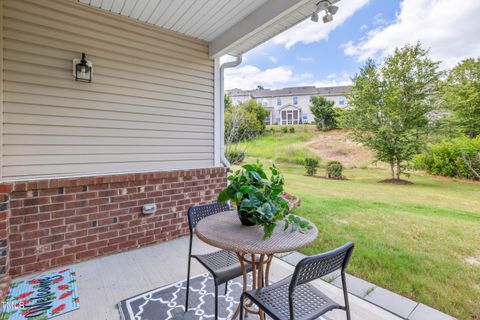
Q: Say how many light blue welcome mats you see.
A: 1